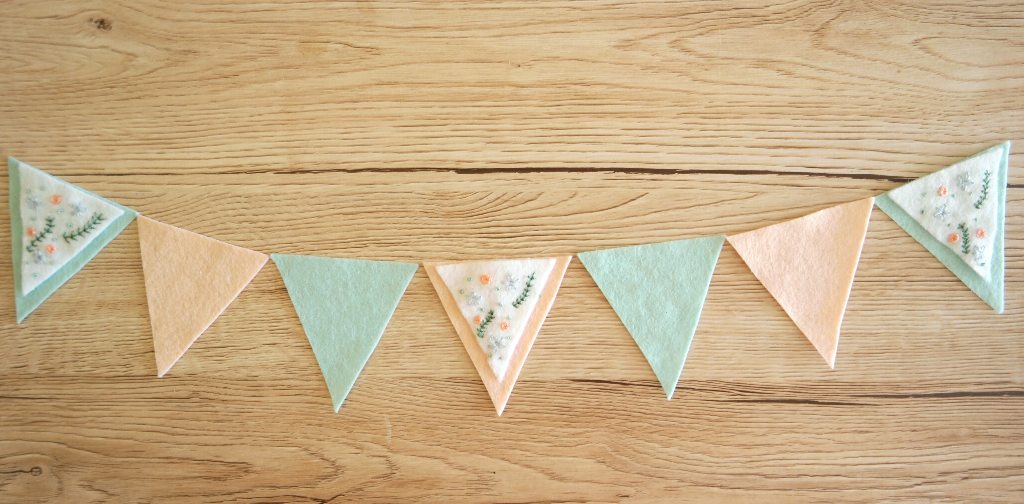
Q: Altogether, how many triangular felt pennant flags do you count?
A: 7